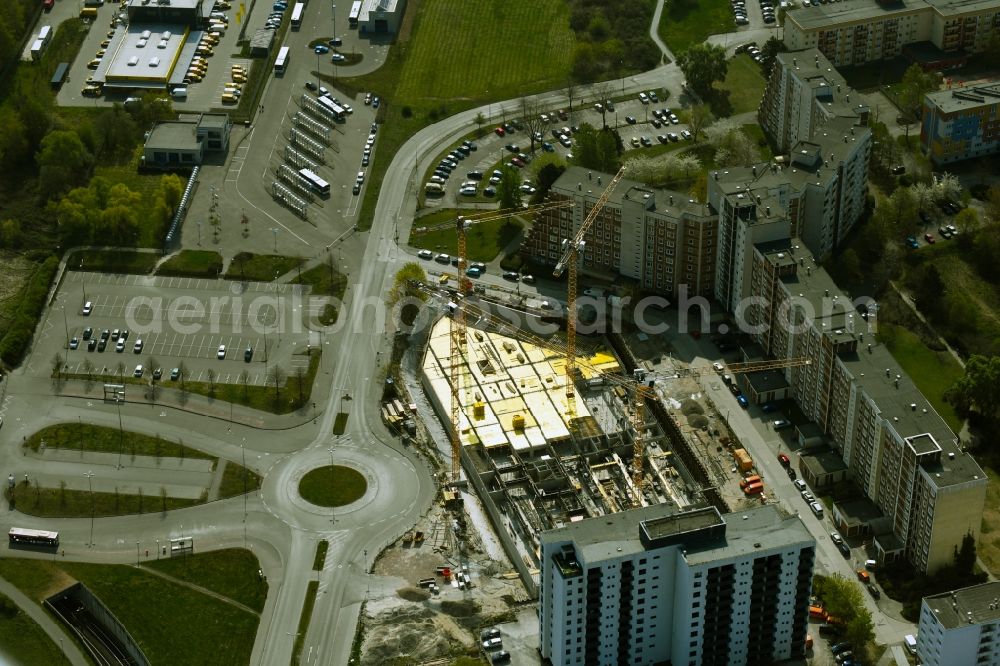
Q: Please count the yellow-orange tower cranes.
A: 4